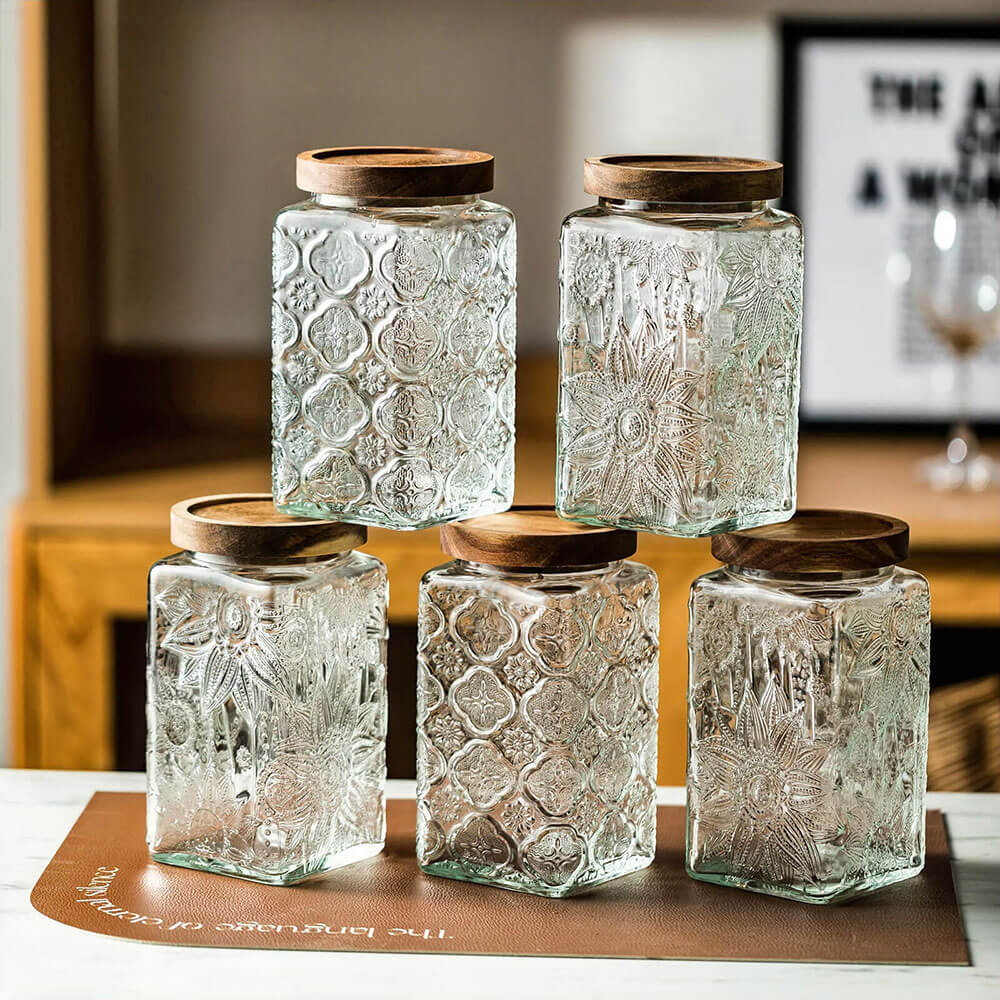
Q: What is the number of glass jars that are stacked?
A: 5